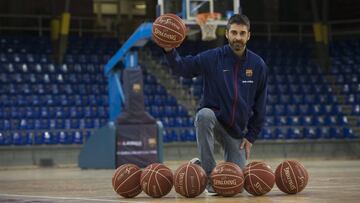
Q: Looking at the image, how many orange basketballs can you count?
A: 7